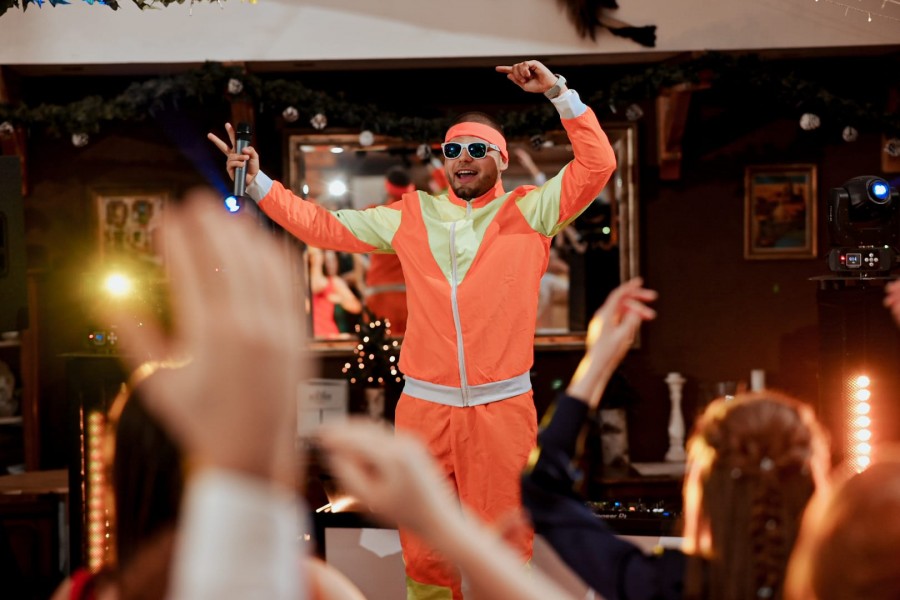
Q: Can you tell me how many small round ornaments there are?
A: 12